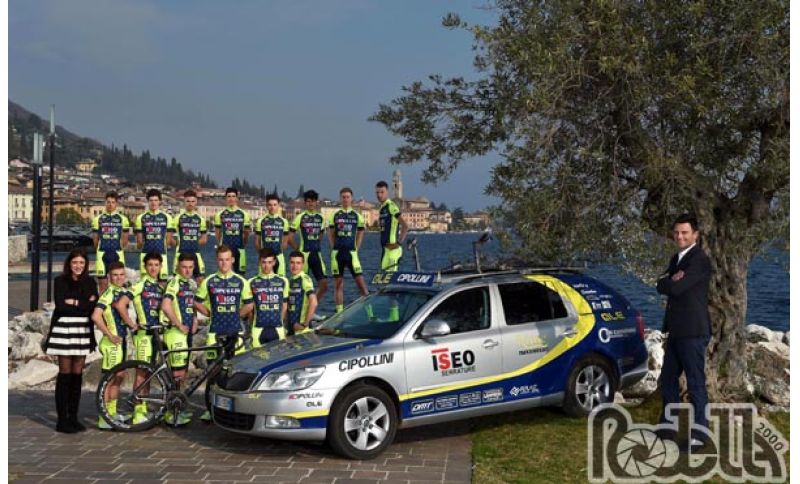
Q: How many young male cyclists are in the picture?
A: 14